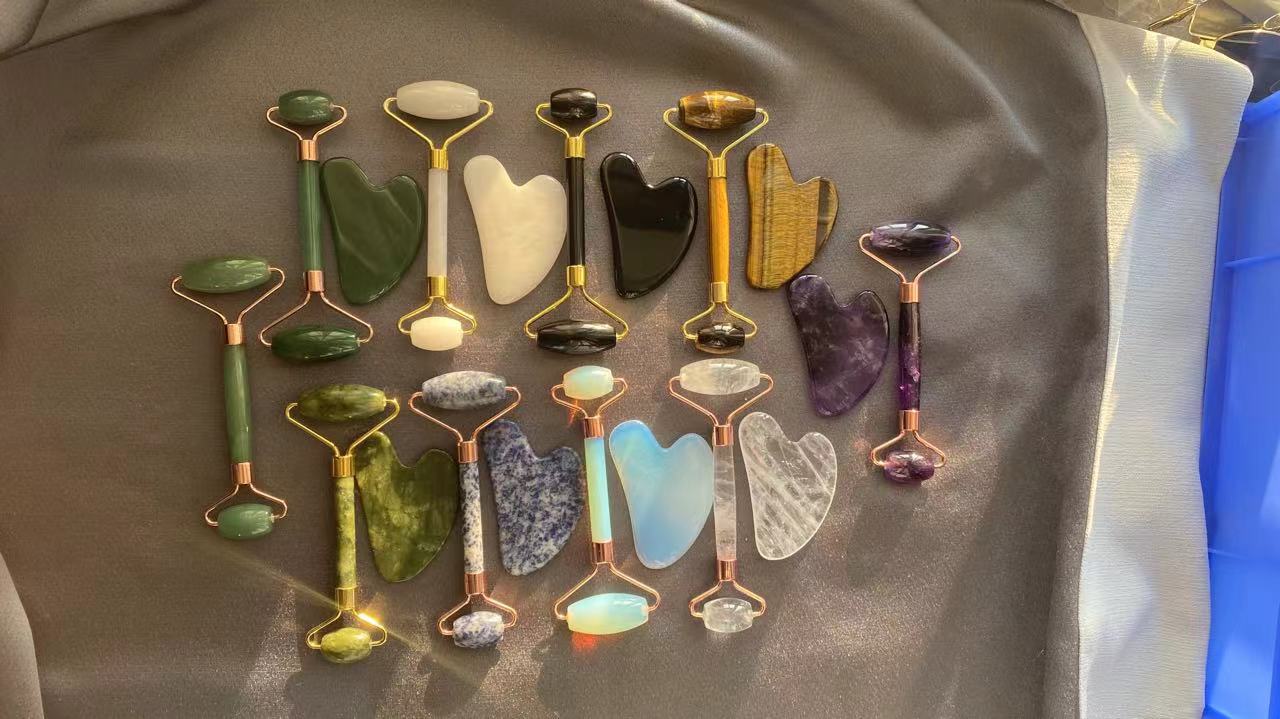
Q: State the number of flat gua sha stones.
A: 9